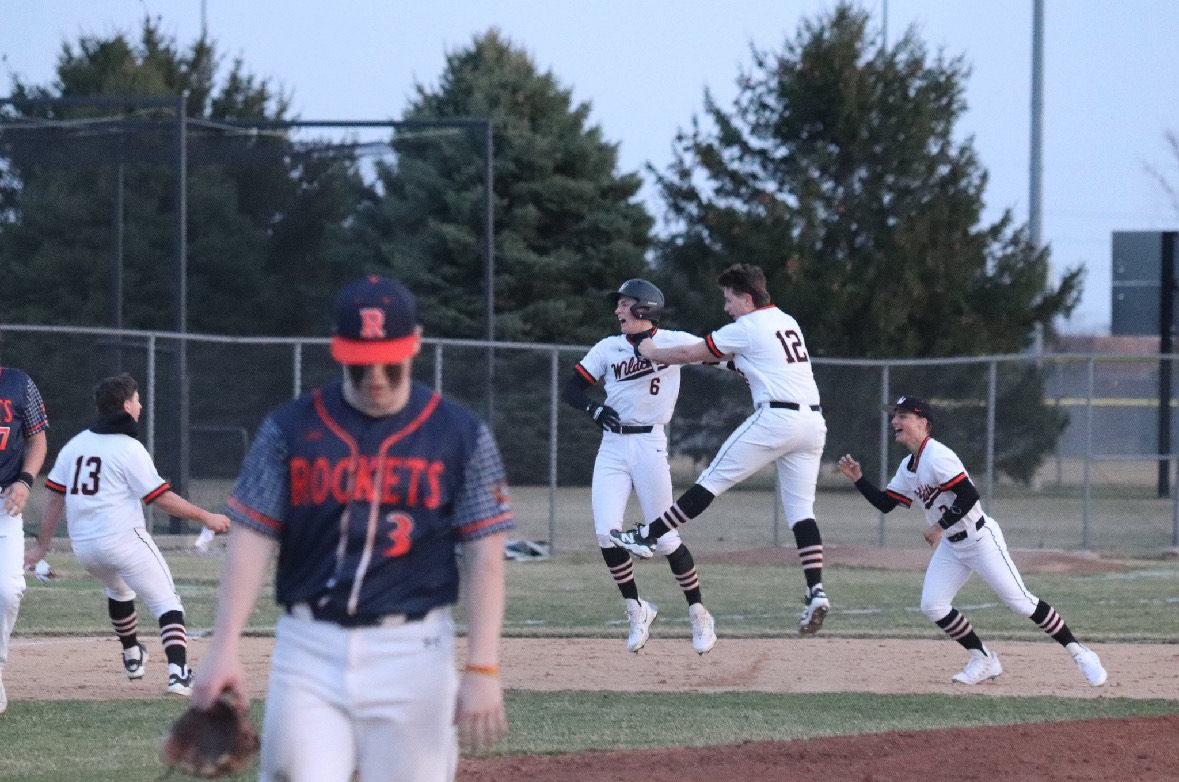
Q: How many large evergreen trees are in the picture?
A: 3